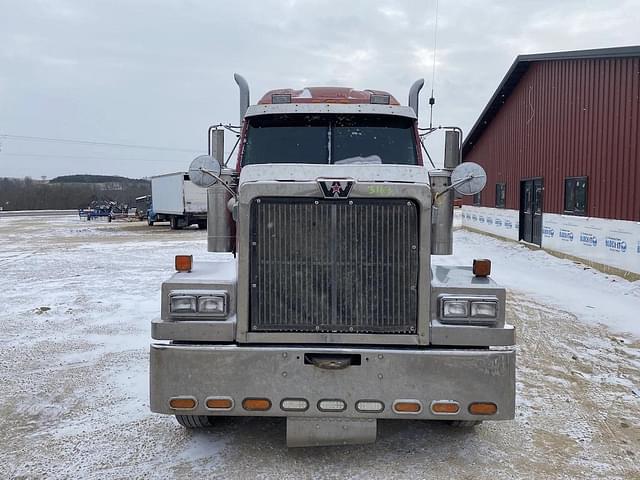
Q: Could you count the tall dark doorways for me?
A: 1